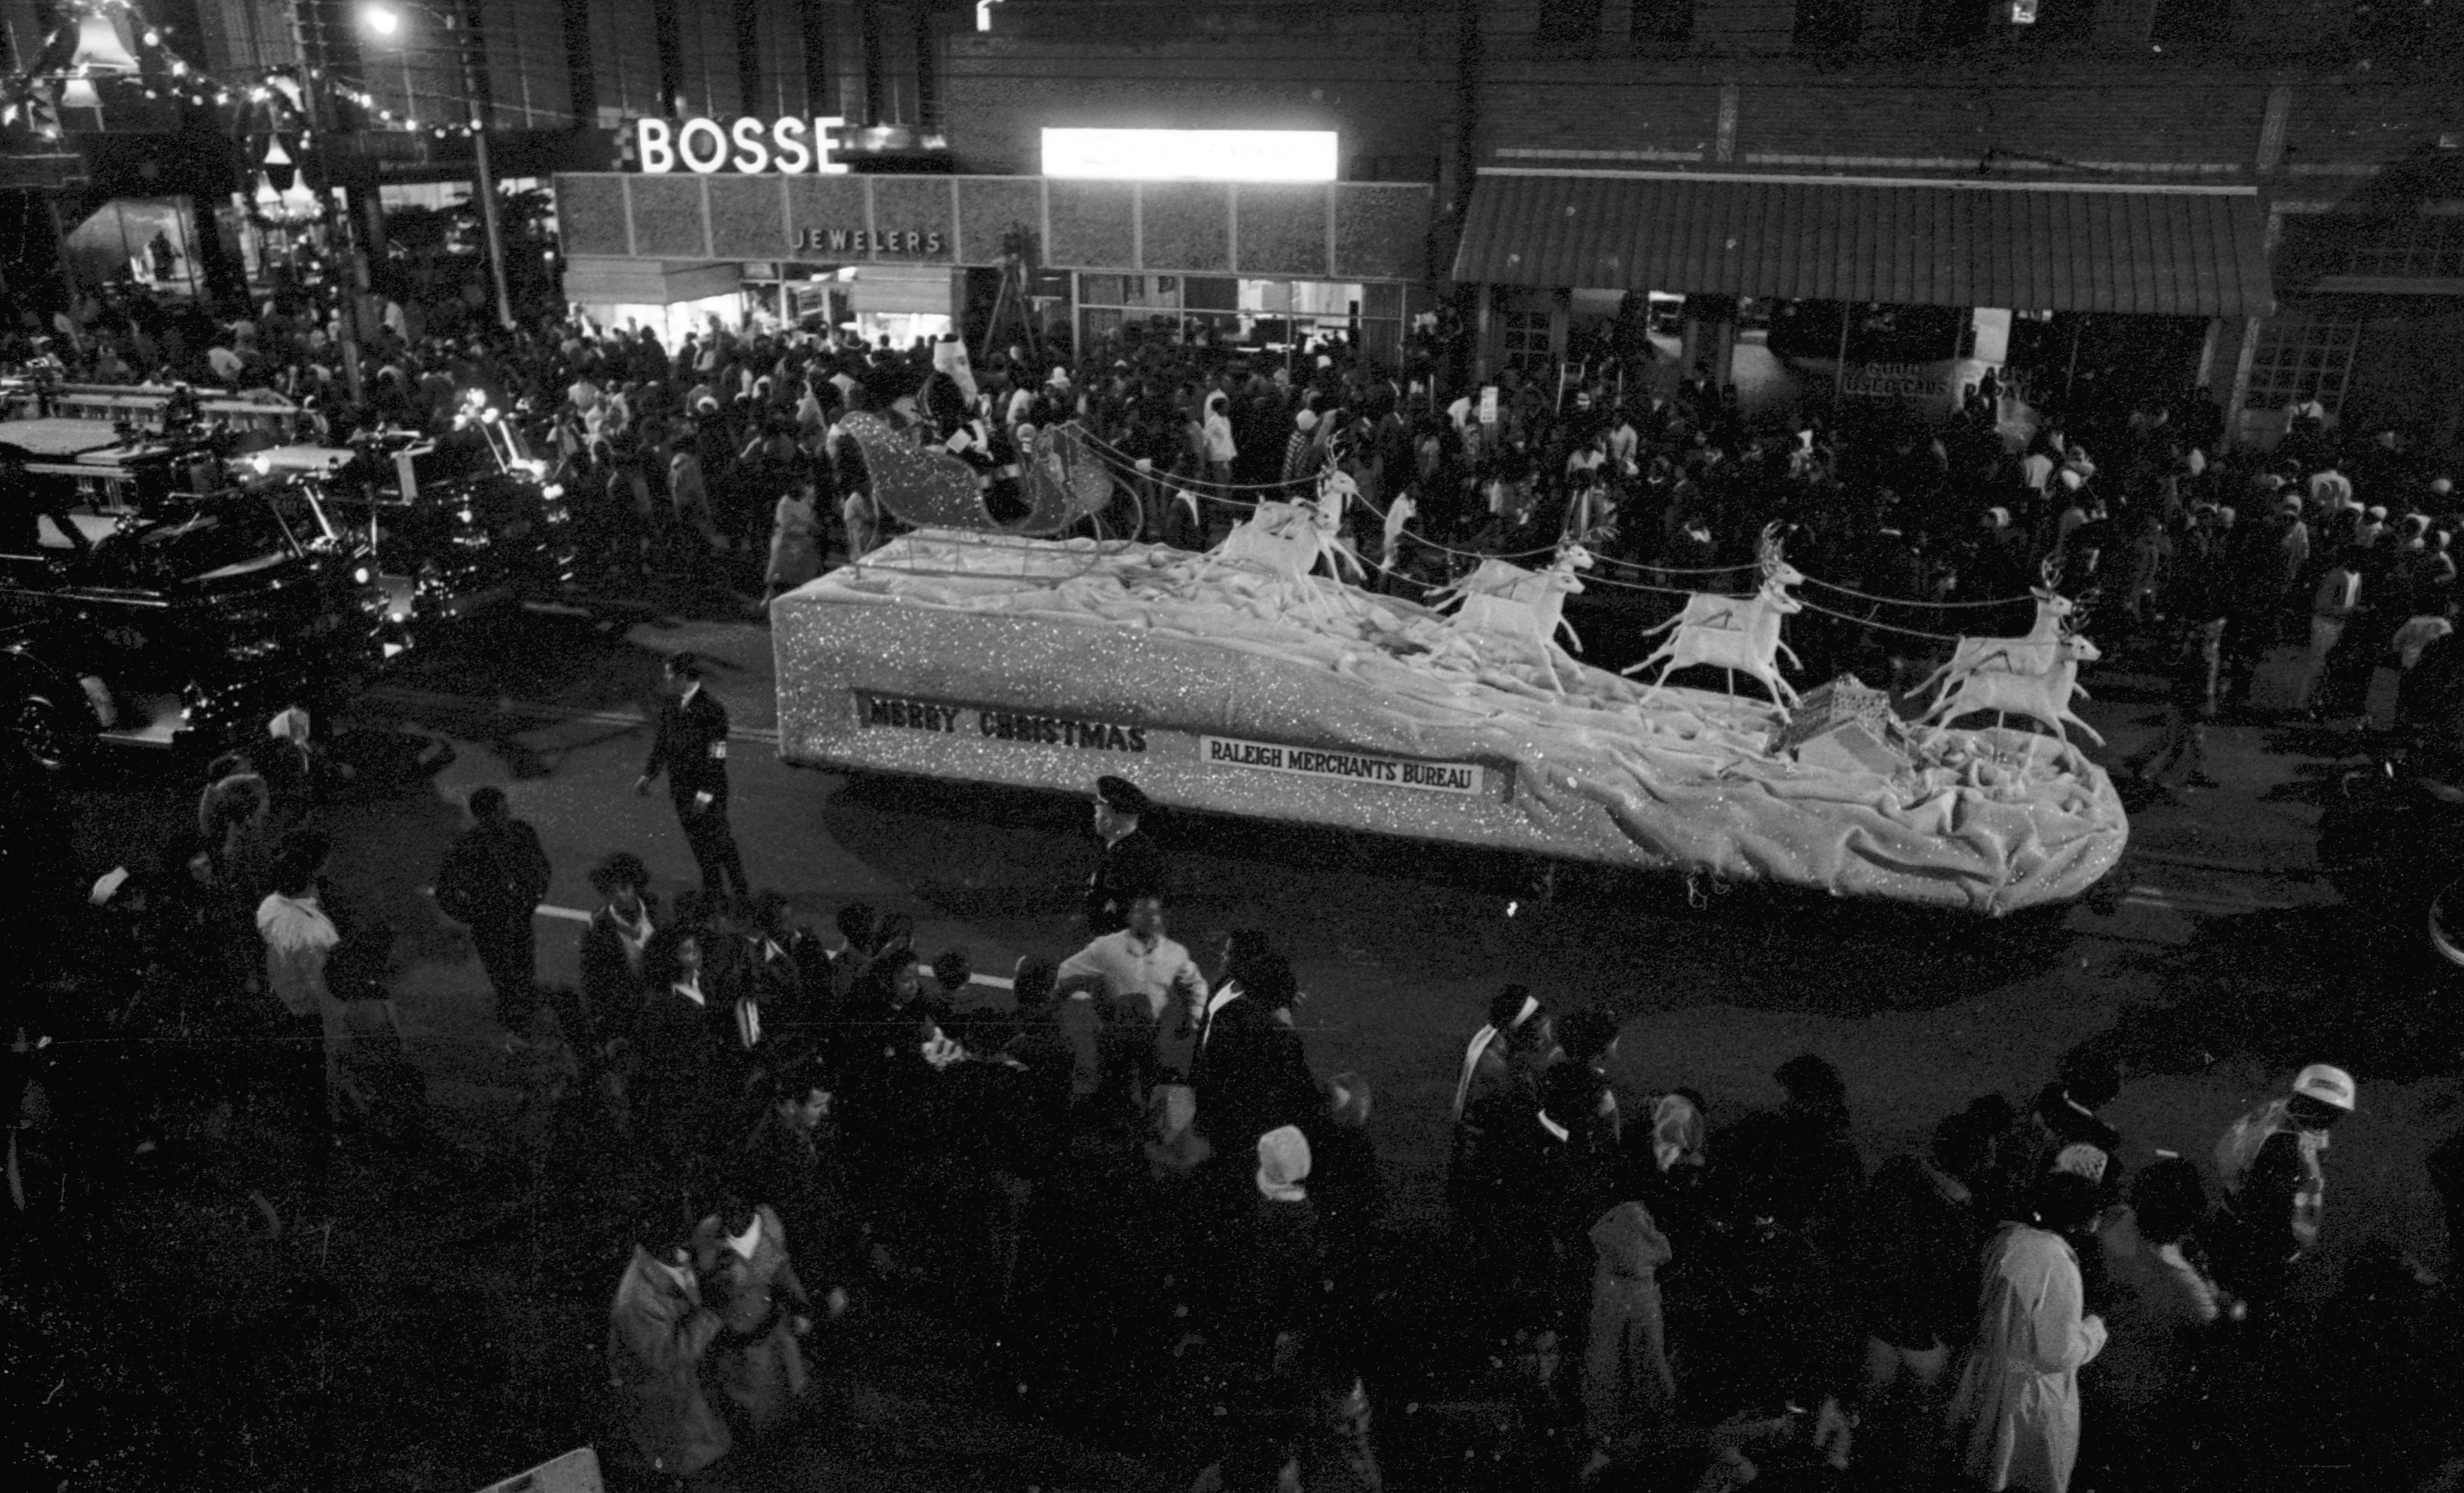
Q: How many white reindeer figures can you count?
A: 8